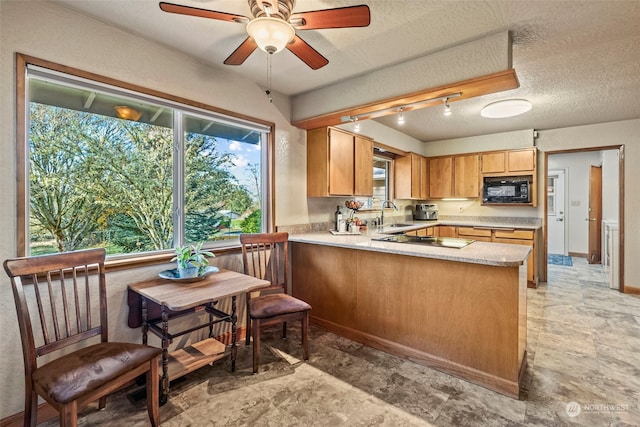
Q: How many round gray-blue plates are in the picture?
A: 1